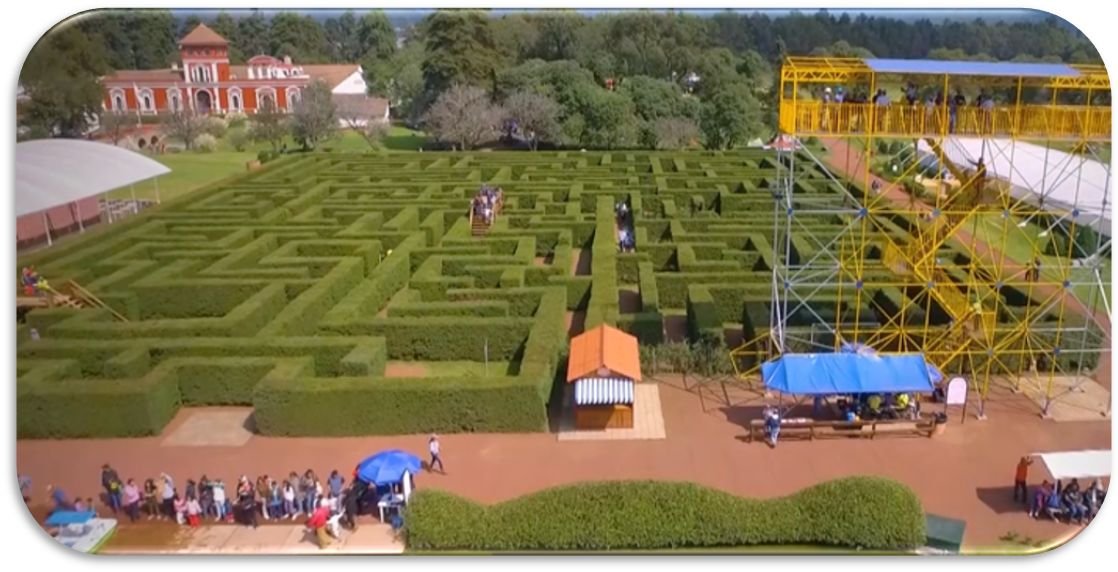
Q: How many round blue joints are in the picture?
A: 12